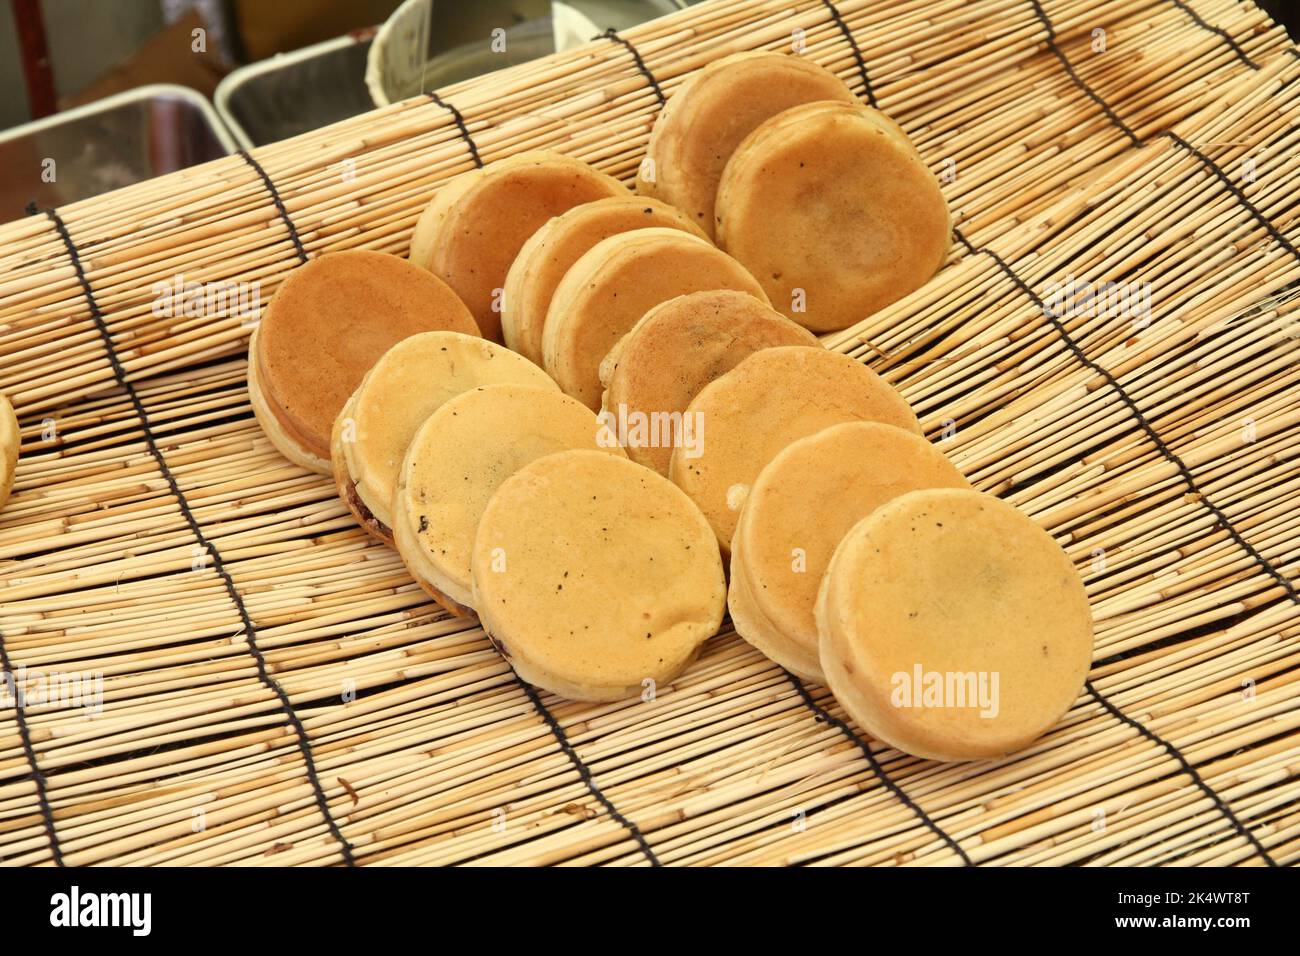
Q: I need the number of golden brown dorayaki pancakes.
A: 13